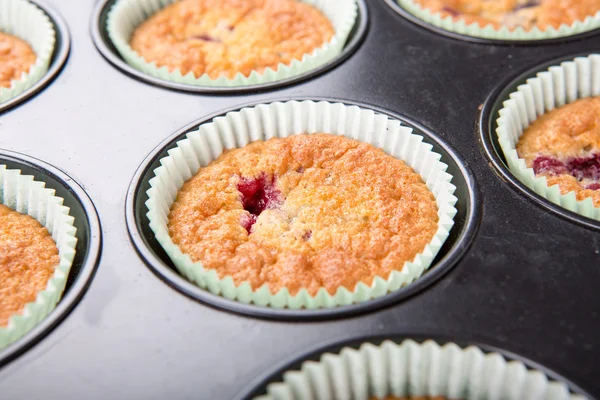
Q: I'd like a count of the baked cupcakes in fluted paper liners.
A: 7